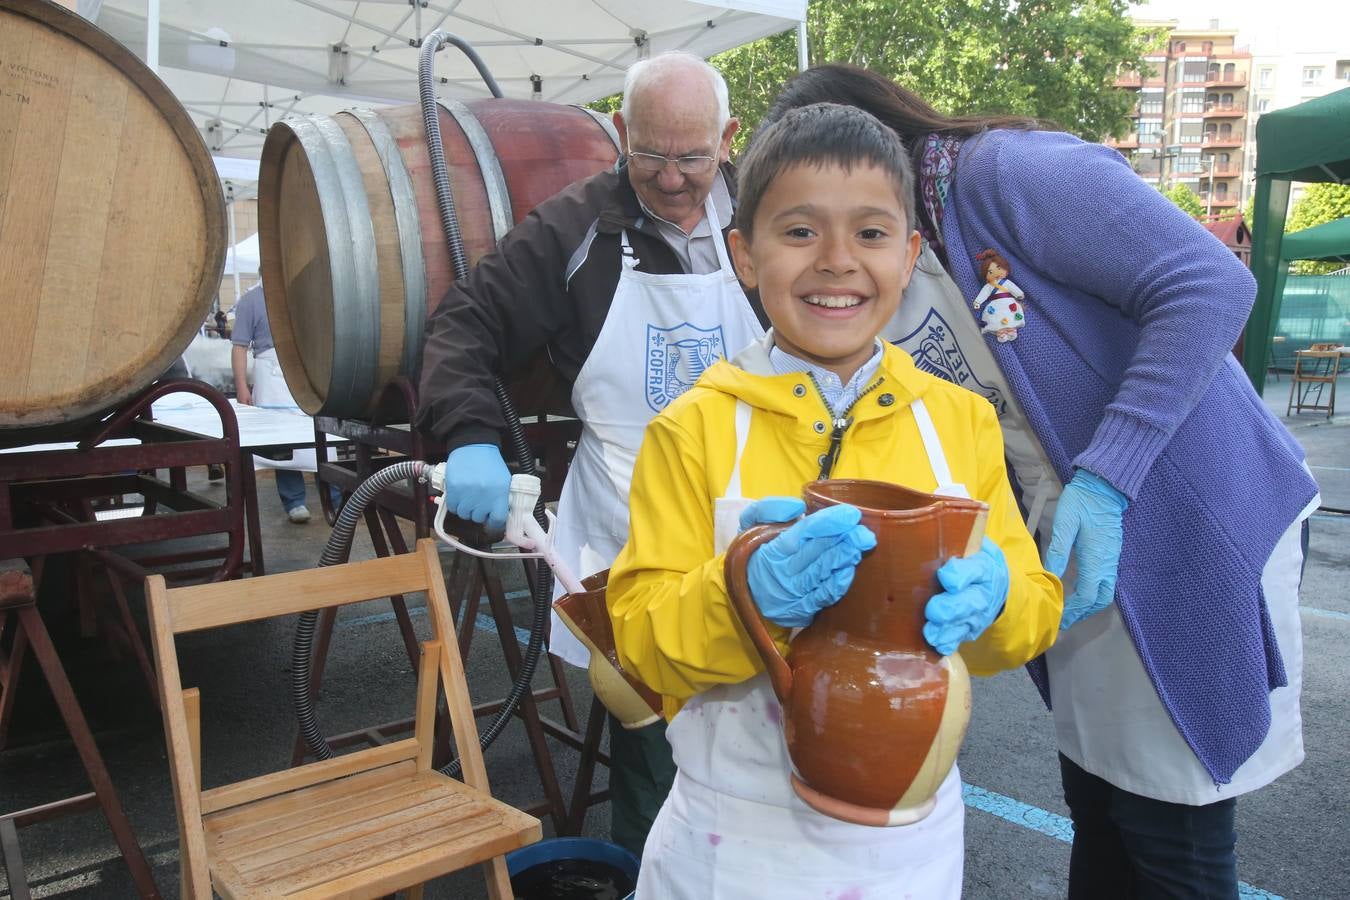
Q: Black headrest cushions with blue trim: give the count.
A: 0